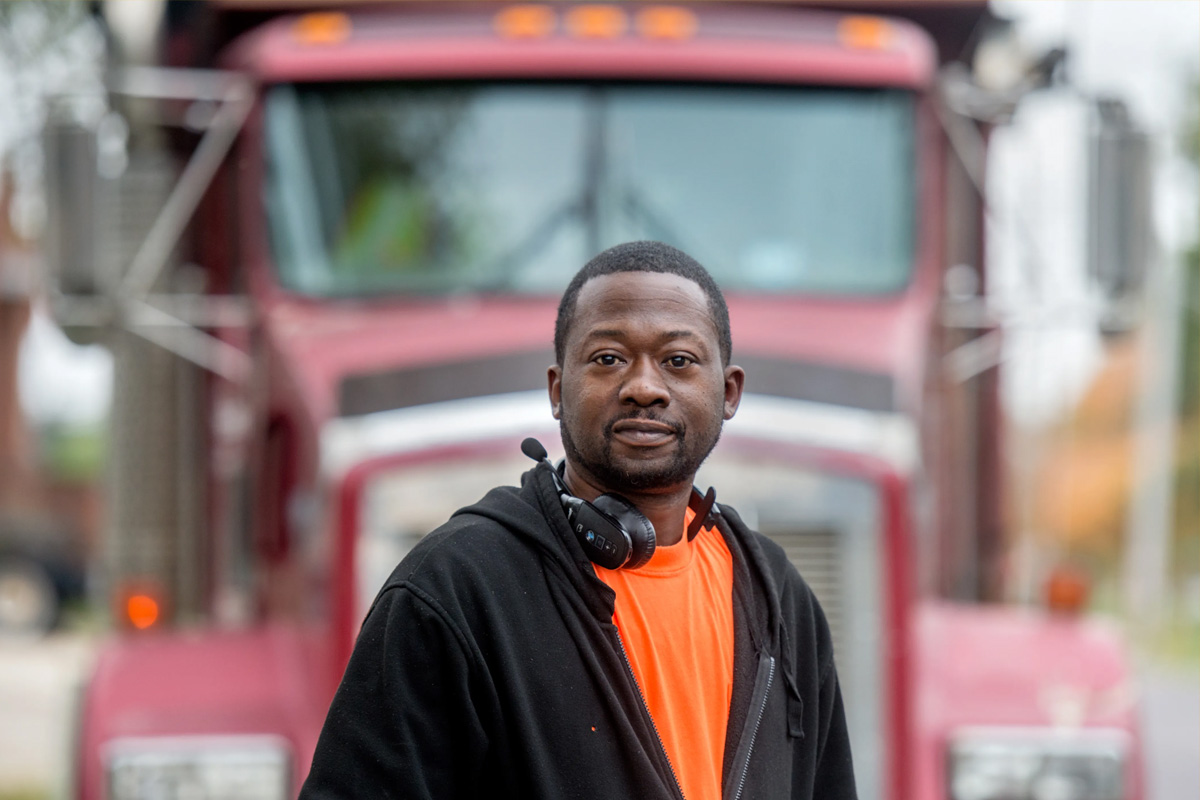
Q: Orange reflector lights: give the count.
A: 7